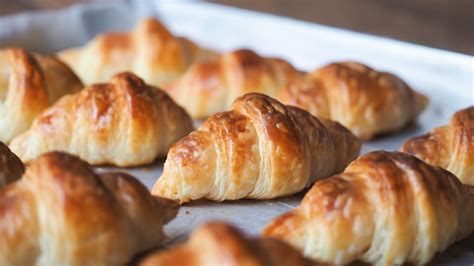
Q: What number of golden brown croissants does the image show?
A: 11